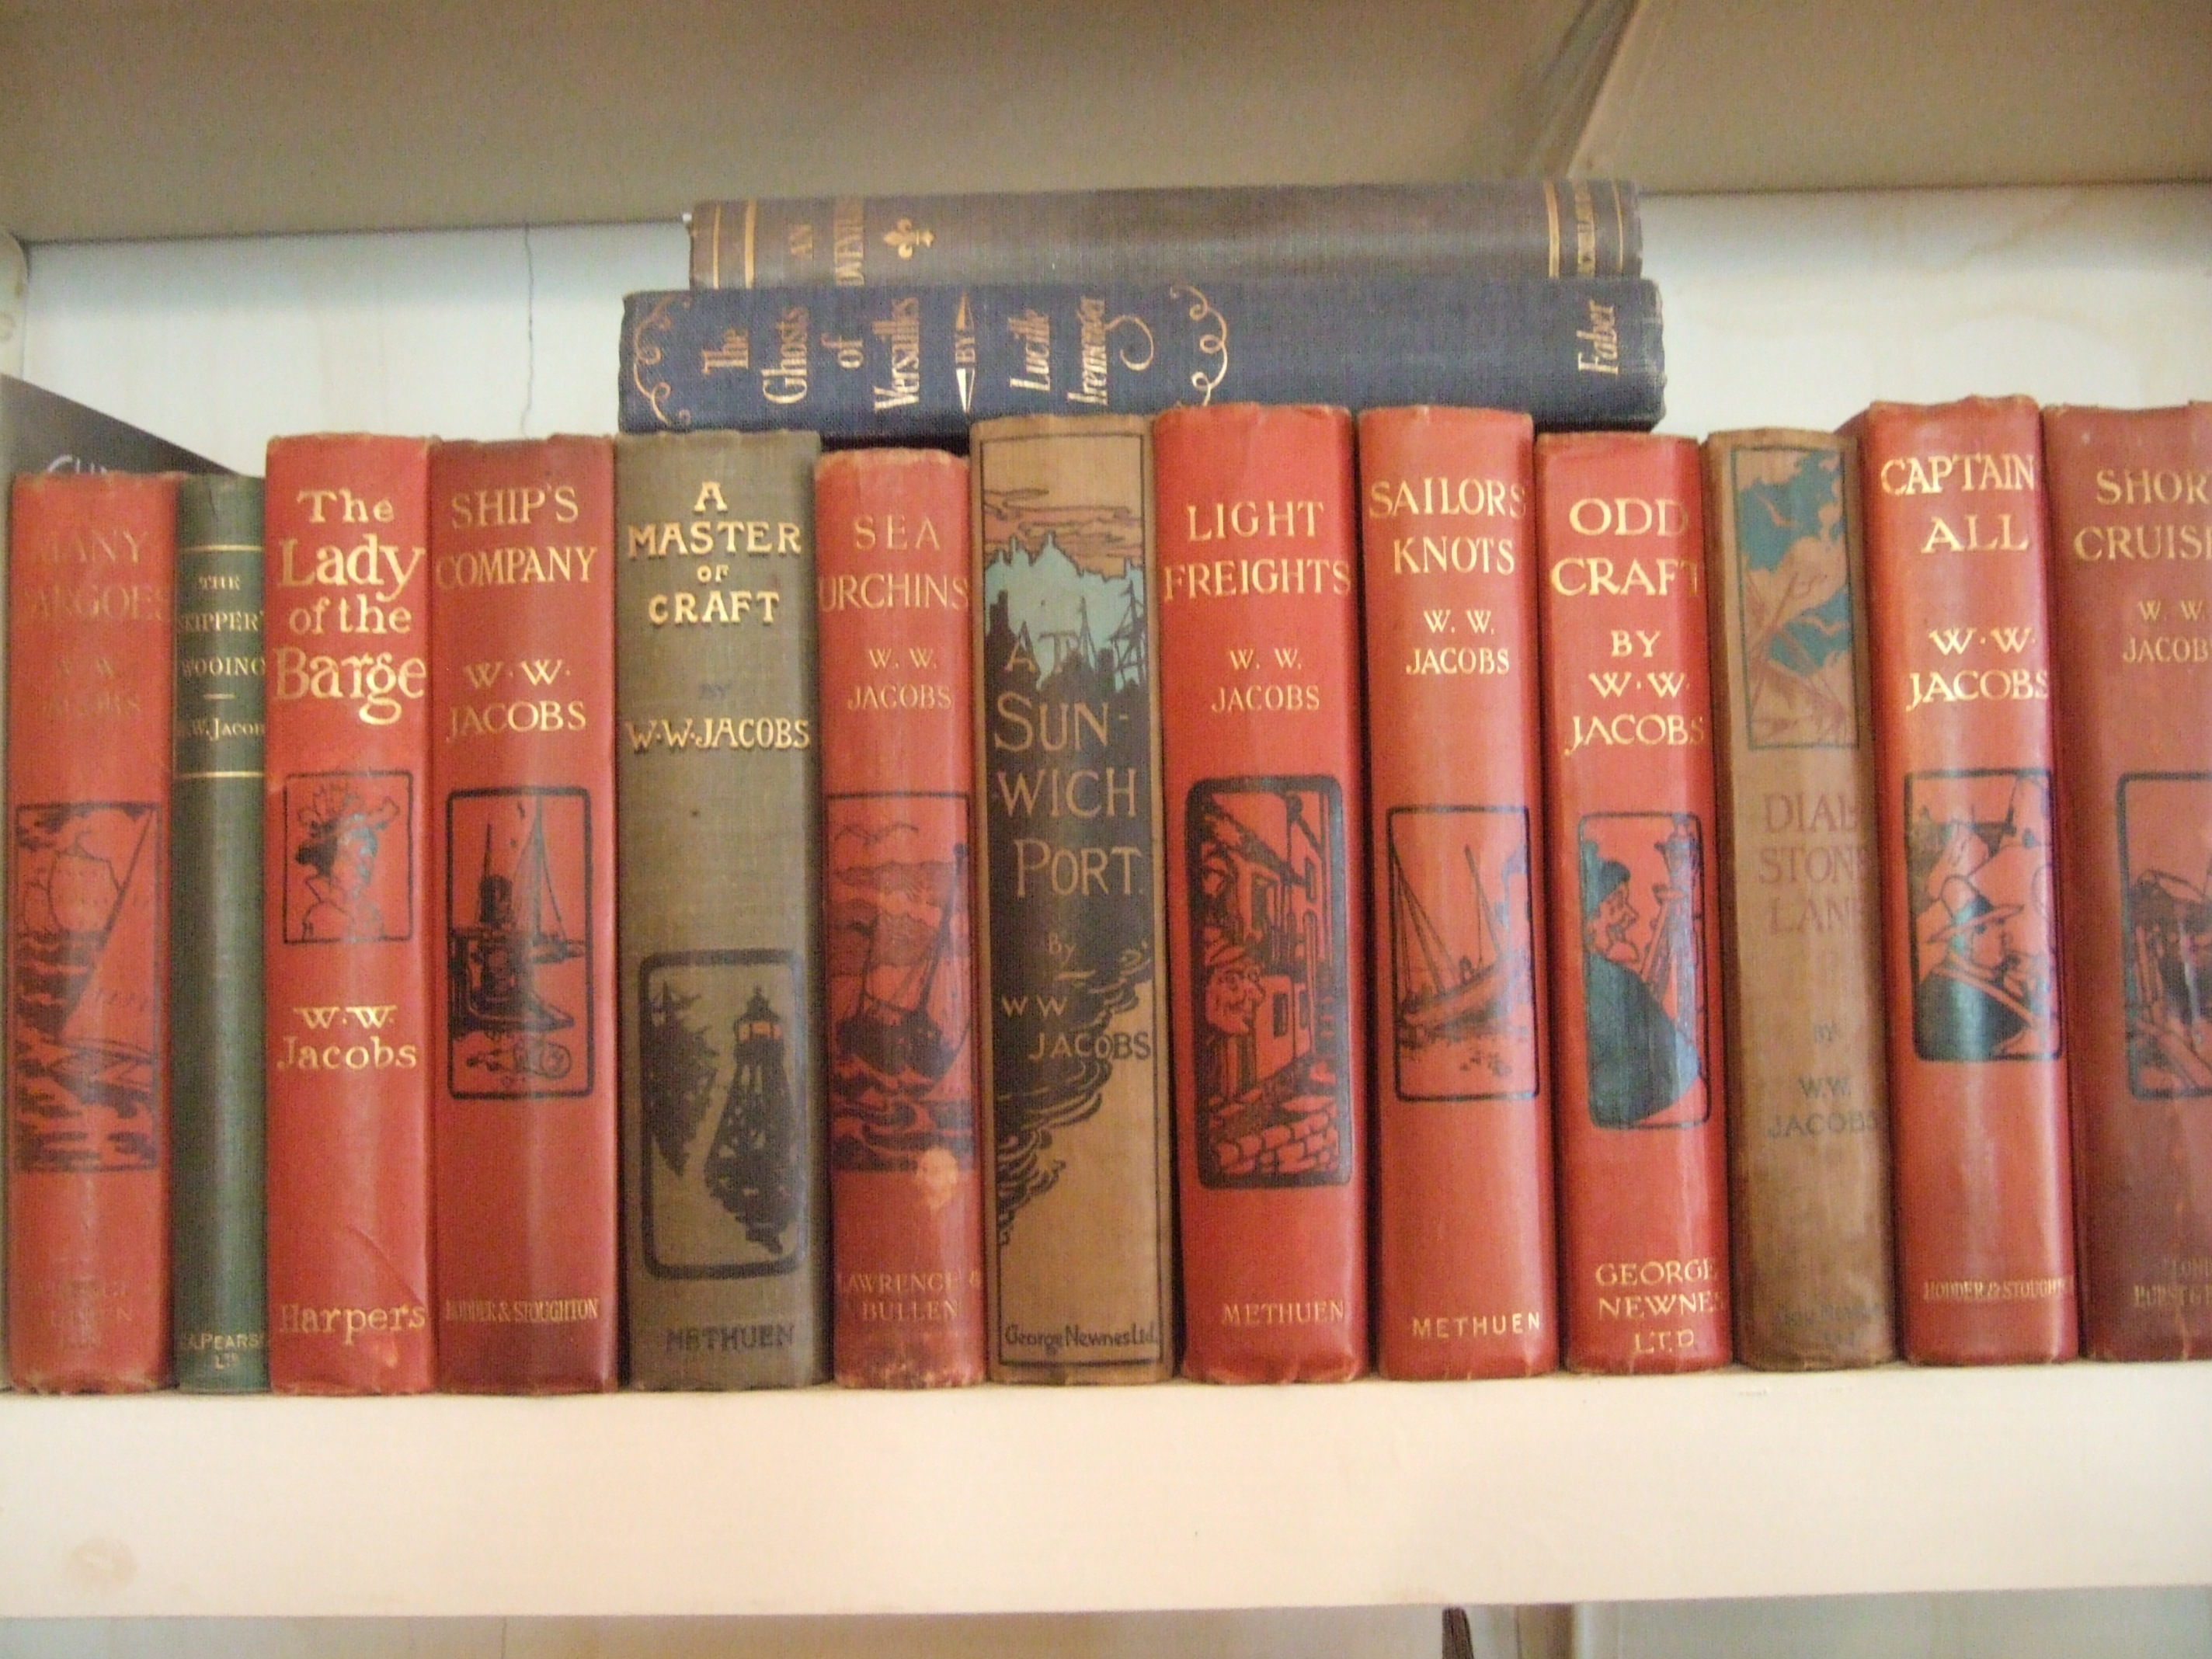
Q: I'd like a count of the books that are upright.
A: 13